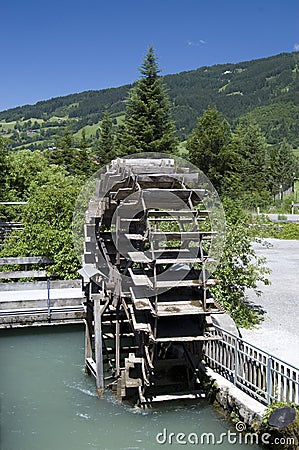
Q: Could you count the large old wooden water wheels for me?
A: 1